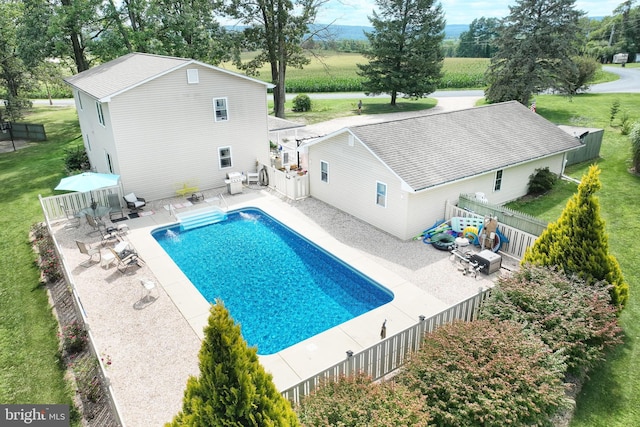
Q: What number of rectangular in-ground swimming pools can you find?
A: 1